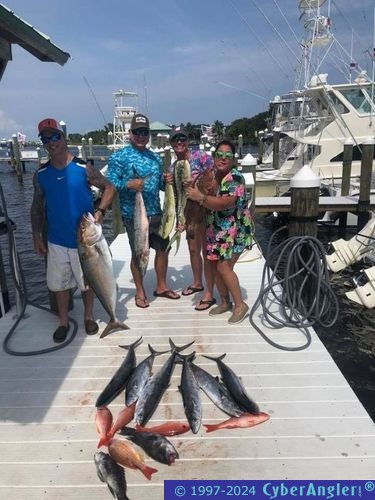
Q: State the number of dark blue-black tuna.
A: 6